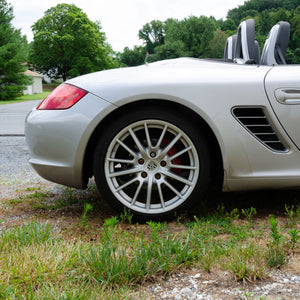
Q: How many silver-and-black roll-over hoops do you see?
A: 2